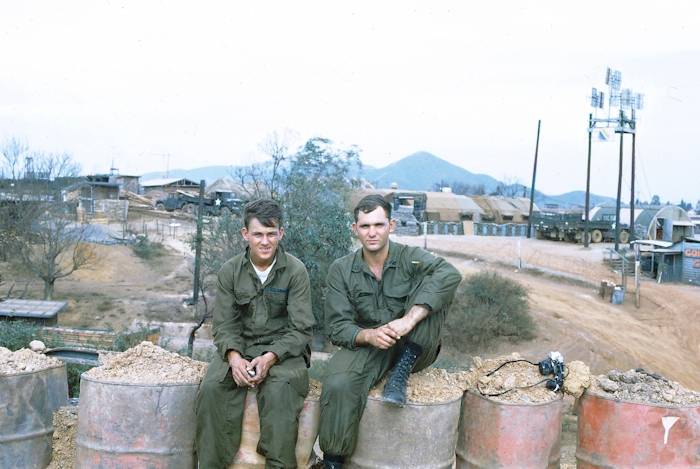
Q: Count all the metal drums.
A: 6